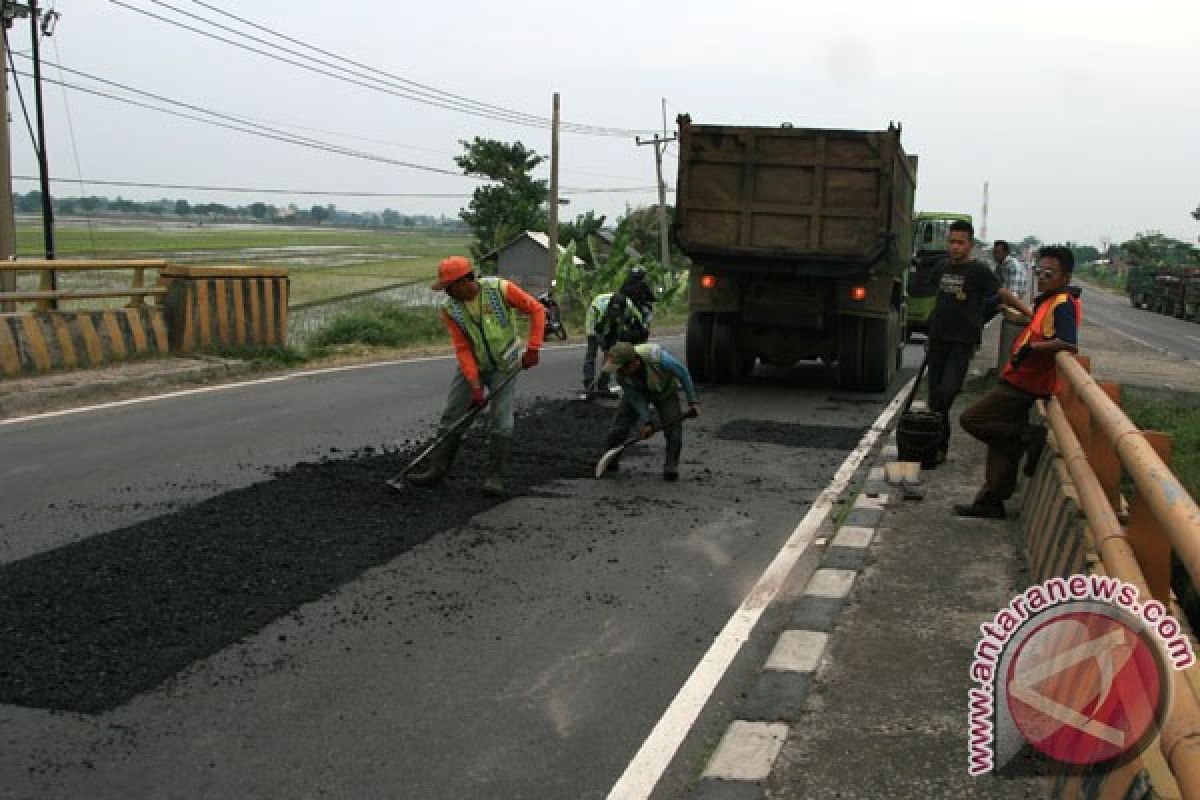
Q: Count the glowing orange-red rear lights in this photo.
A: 2